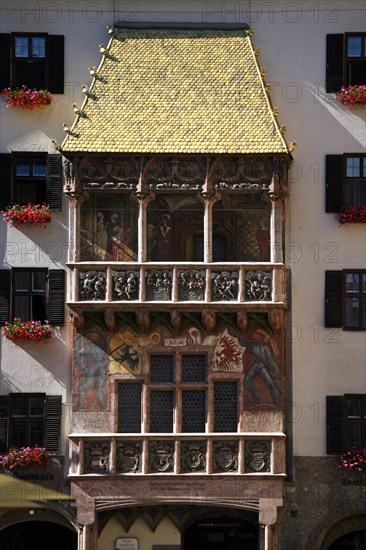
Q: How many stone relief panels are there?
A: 12